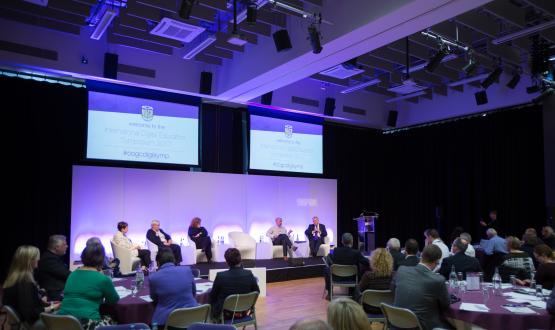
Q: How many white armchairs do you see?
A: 6